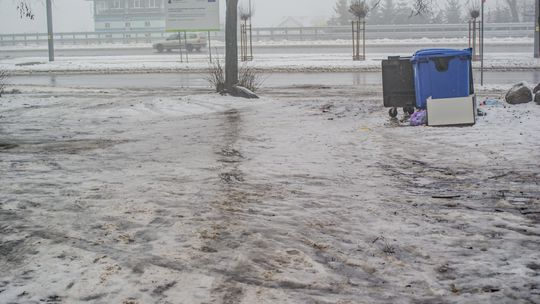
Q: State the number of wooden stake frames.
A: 3